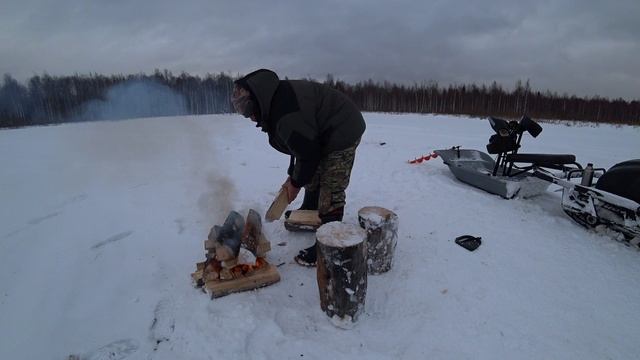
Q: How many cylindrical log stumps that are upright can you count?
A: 2